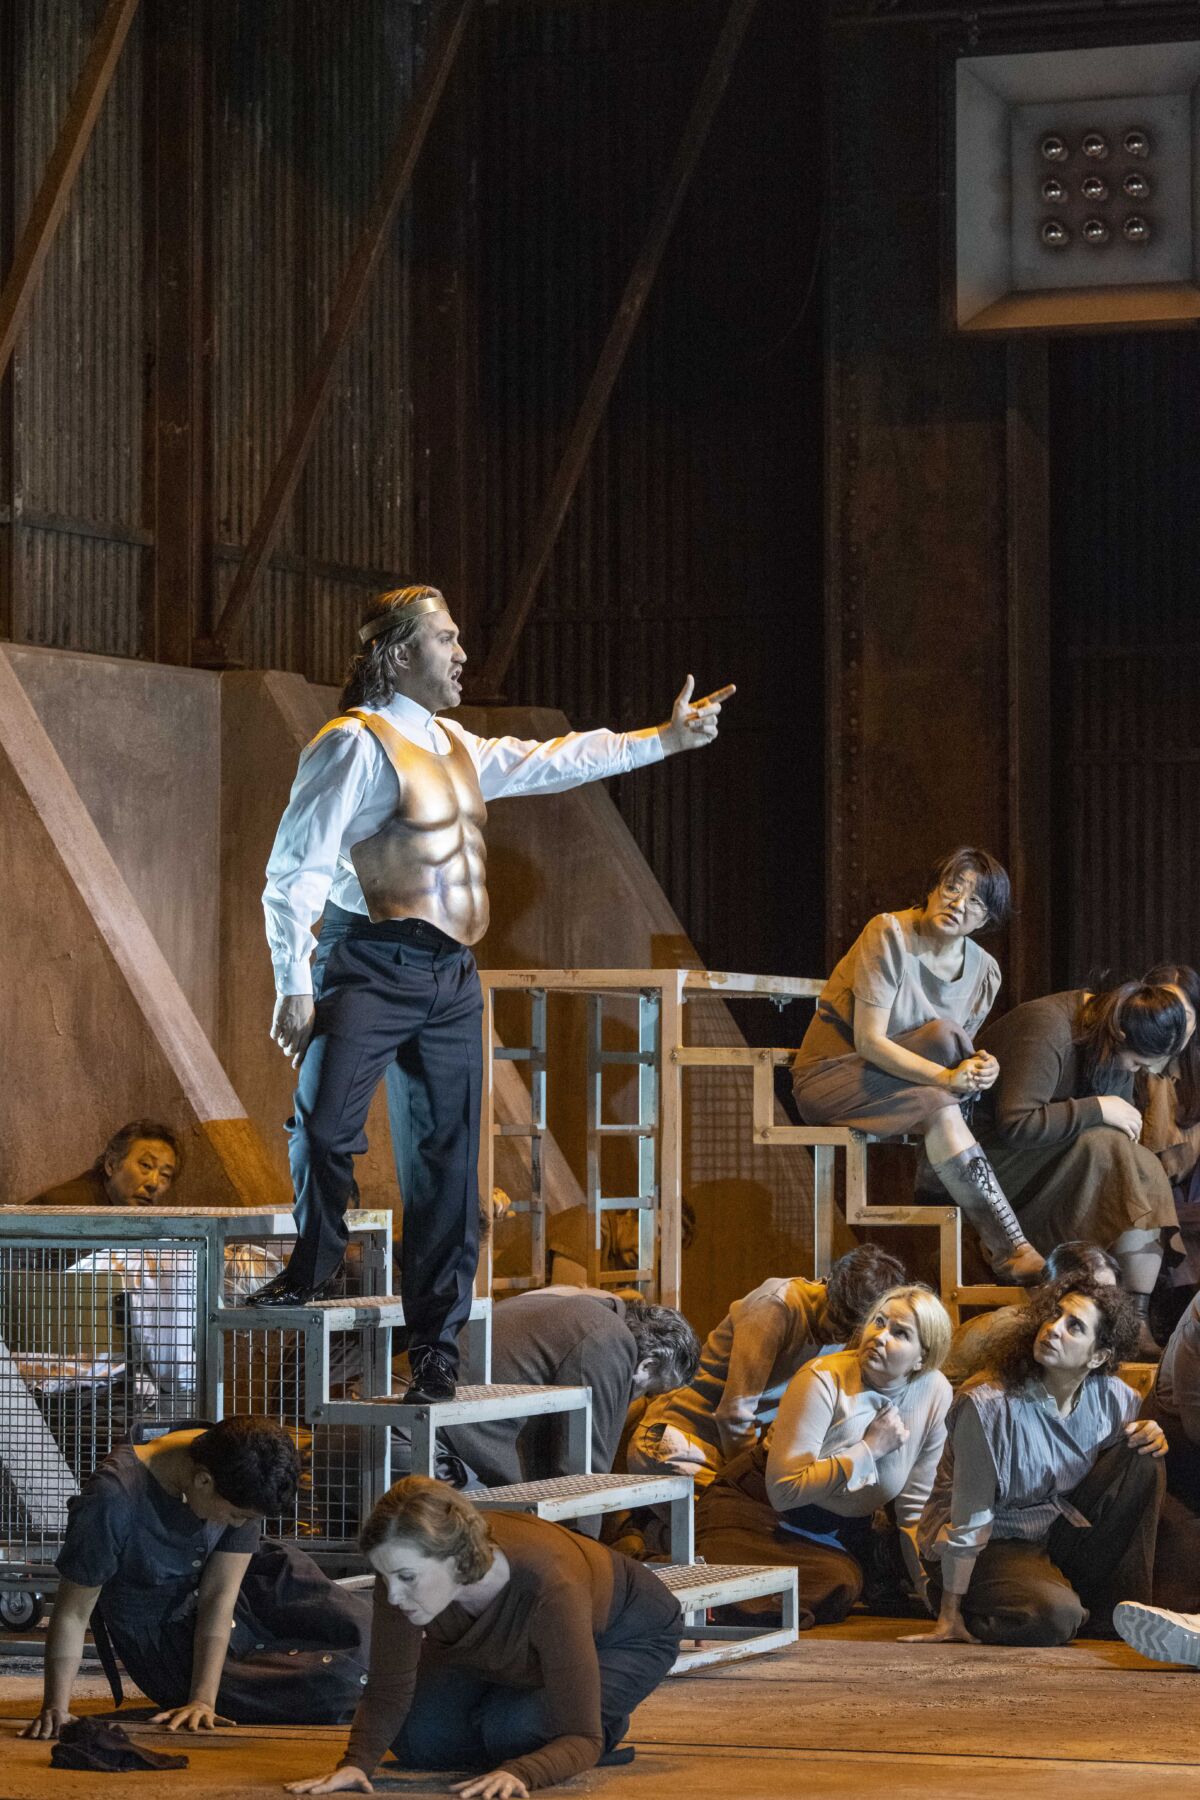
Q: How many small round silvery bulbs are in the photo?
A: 9